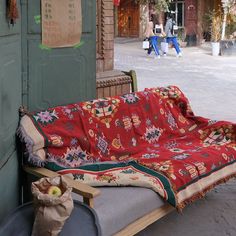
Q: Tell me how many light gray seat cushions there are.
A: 1